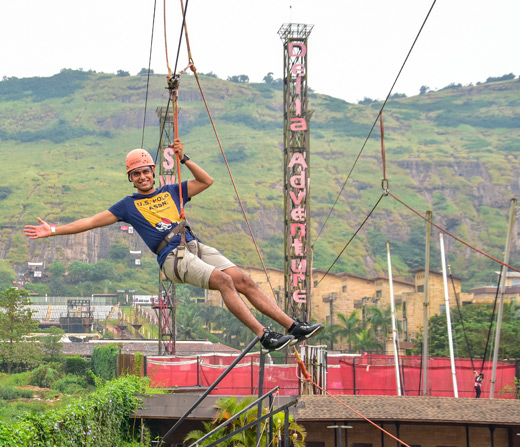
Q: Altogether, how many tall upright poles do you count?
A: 4